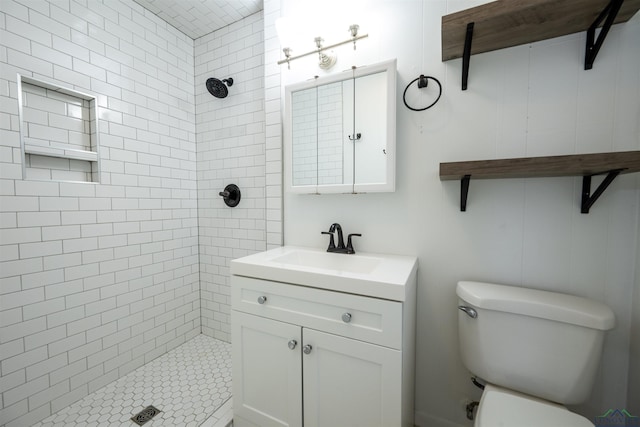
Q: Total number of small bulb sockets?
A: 3